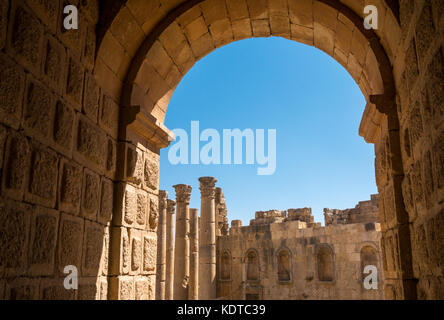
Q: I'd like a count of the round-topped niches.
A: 5